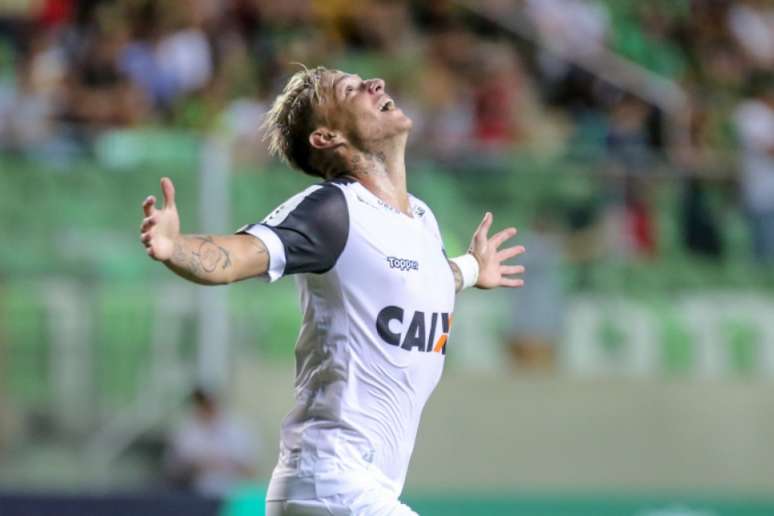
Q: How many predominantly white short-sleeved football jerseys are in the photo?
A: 1